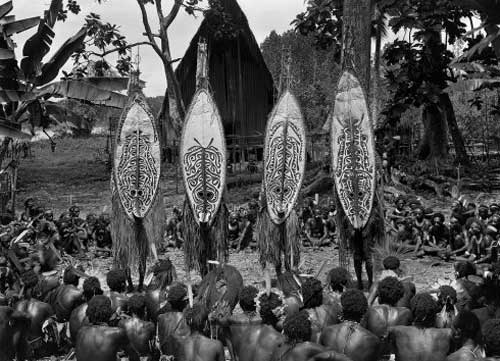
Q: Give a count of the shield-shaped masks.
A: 4